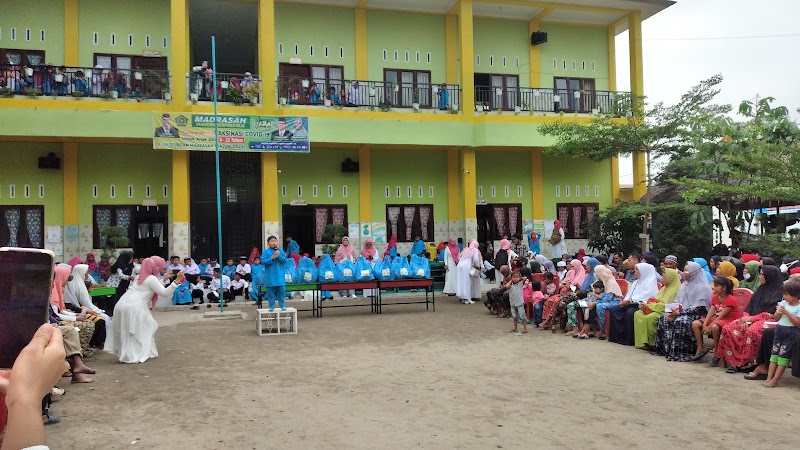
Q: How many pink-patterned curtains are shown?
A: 10